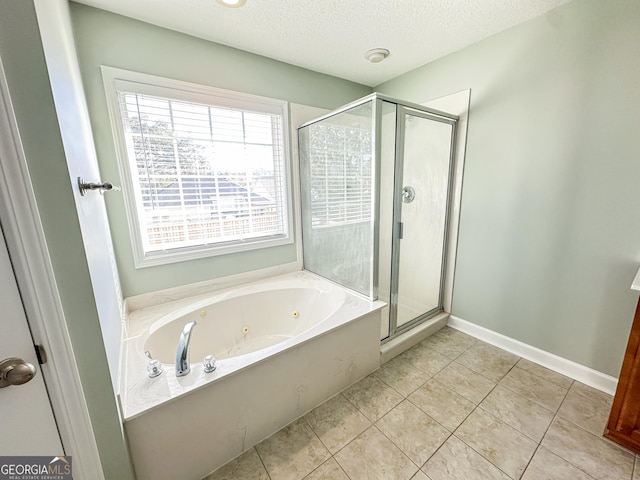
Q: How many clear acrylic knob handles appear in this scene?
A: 2